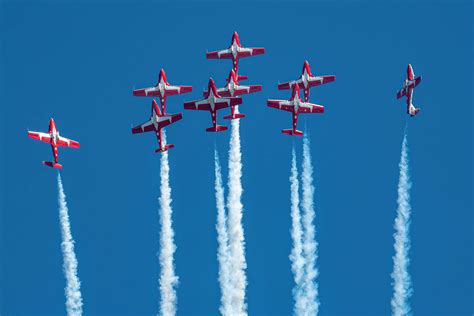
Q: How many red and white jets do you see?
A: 9